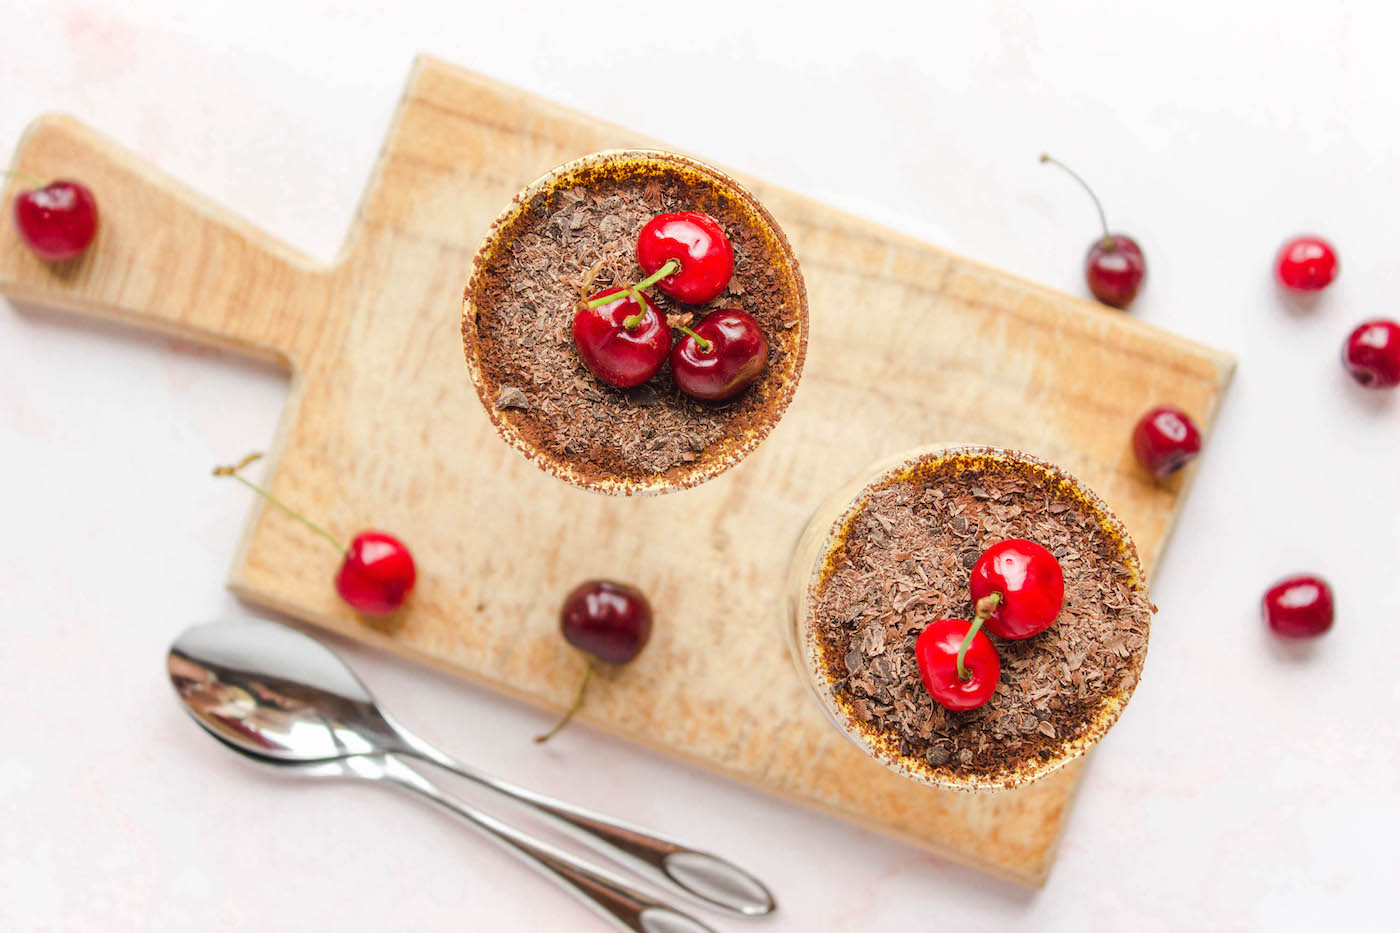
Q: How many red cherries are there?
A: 13